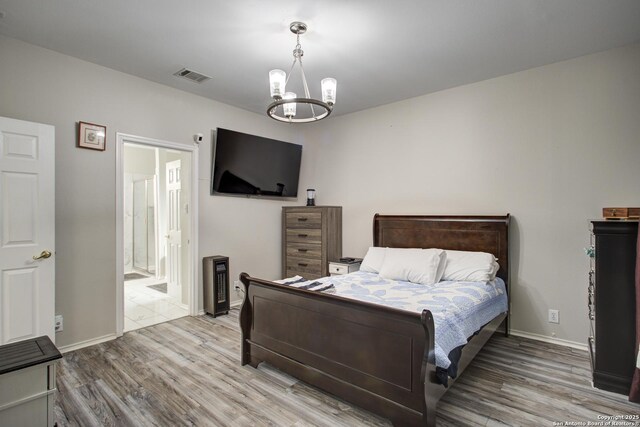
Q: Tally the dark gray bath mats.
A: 2